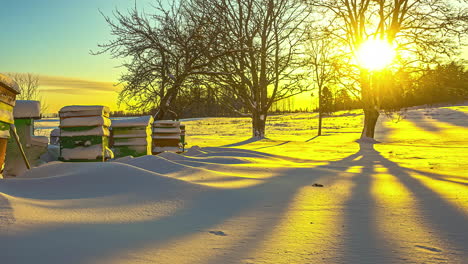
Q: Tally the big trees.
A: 3